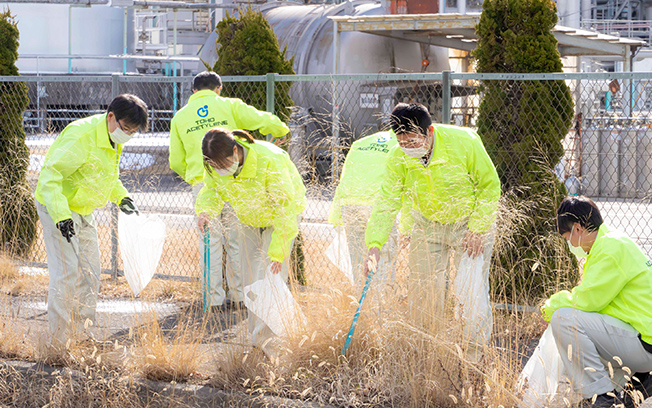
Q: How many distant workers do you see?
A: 2